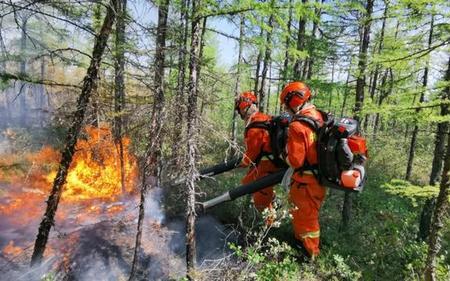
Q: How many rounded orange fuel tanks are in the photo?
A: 1